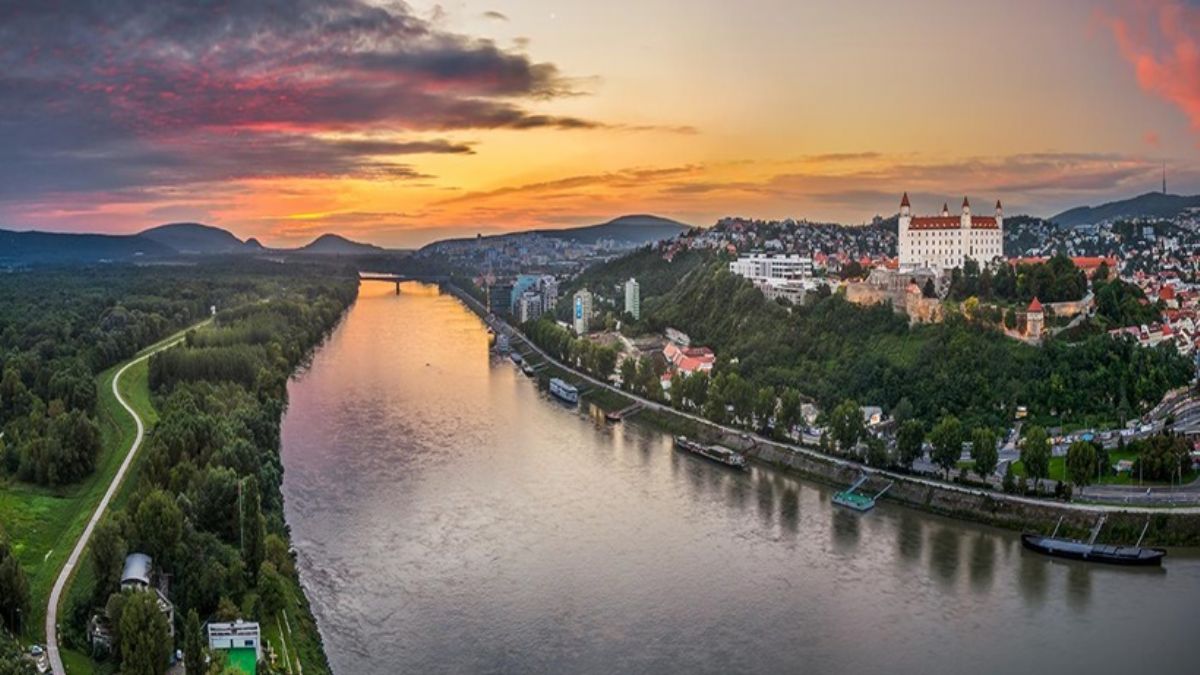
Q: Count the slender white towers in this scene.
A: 4